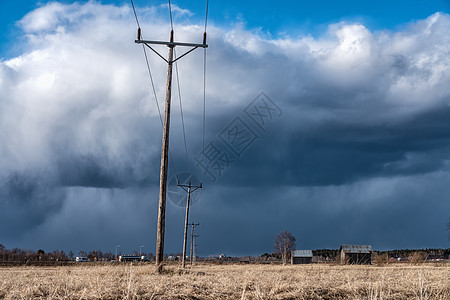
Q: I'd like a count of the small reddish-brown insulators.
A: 3